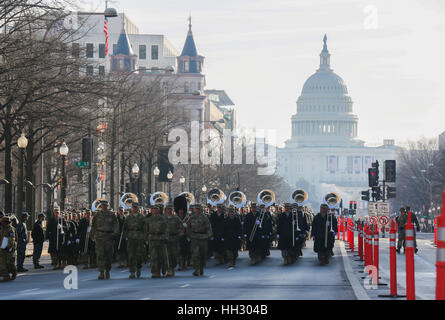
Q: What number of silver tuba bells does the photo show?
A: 9